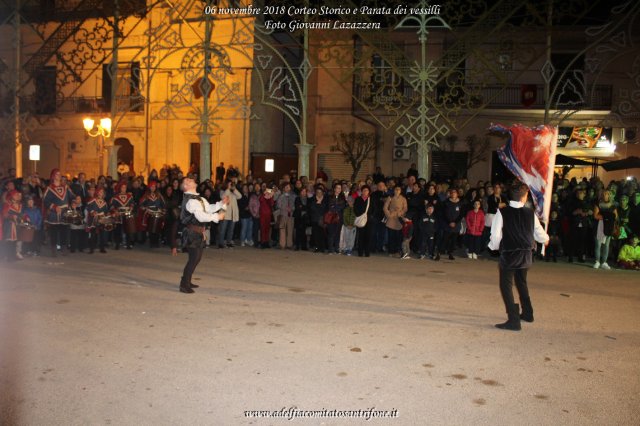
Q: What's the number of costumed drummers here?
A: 5